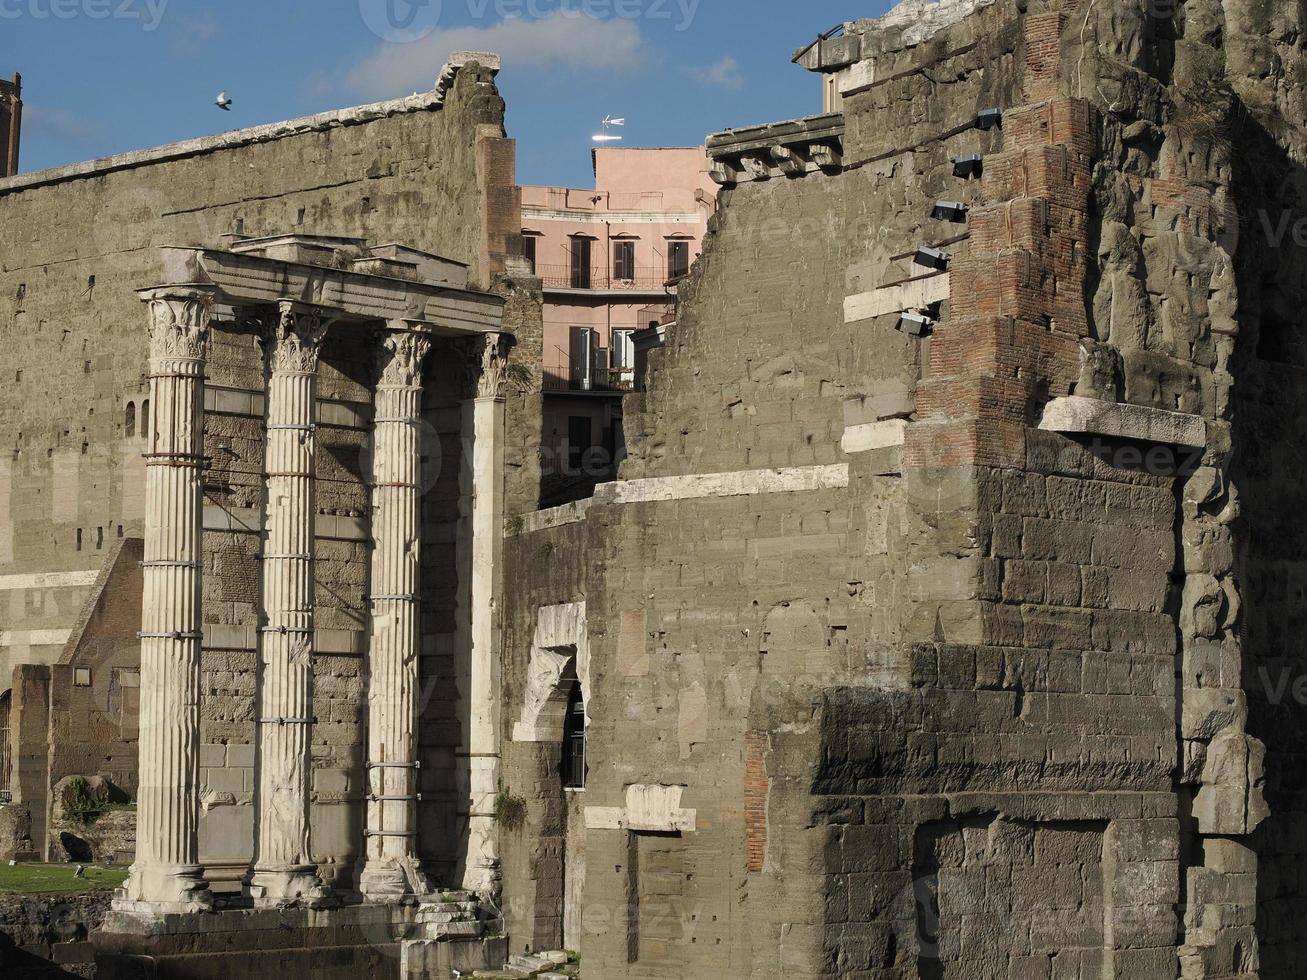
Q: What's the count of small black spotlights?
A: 5